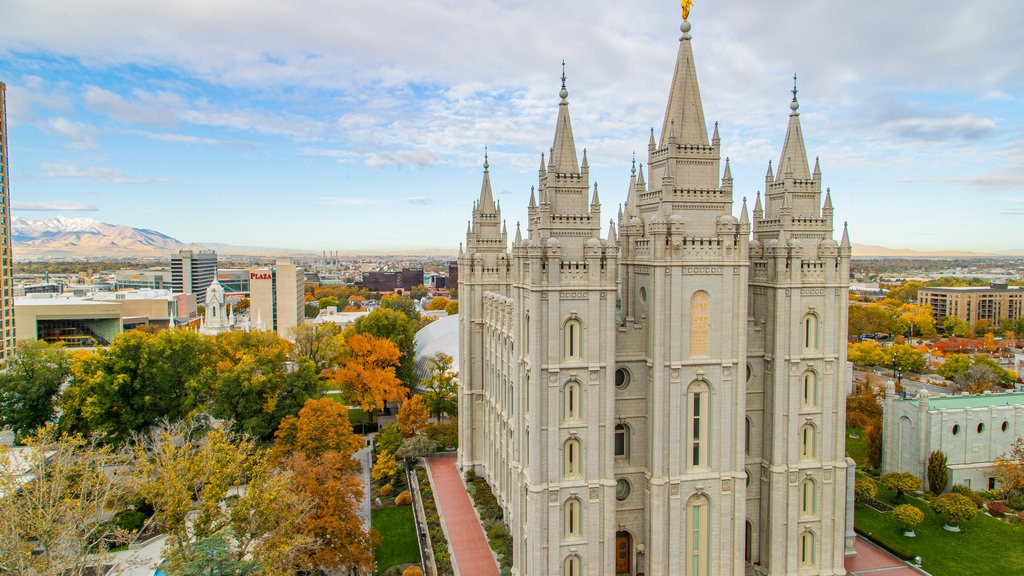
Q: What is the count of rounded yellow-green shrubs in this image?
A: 4